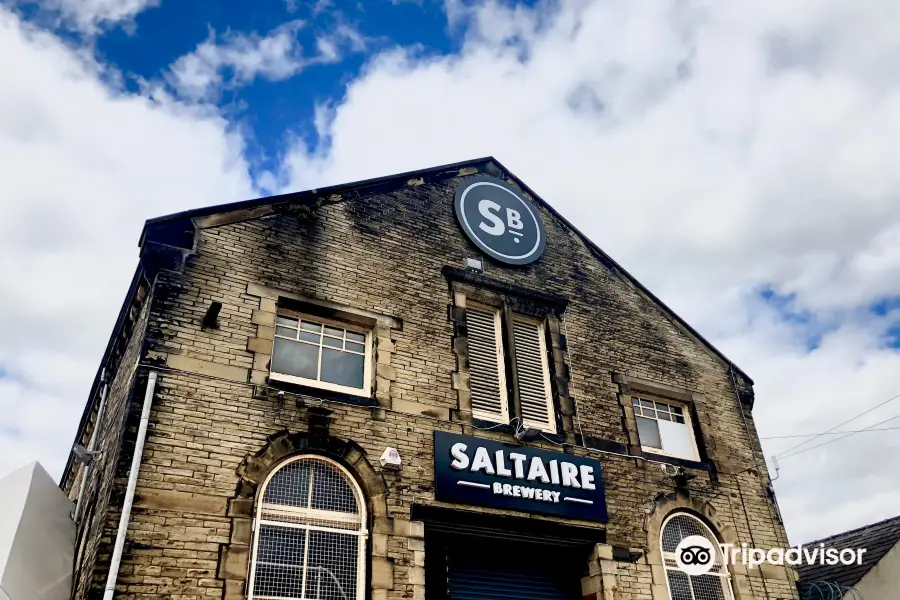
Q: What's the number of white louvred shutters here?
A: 2